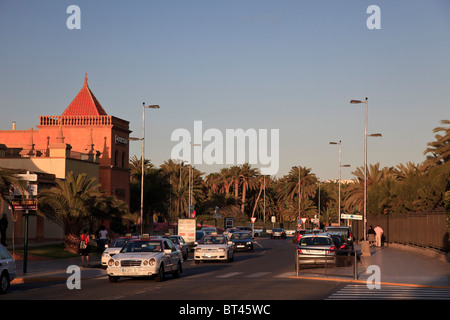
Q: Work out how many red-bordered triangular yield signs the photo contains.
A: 2